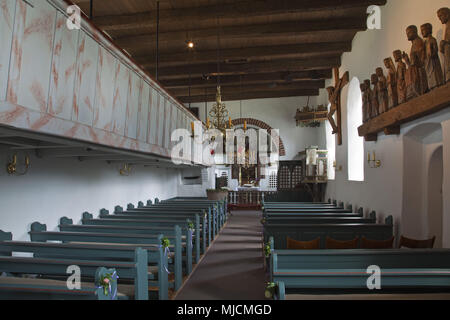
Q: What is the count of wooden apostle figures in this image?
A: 9